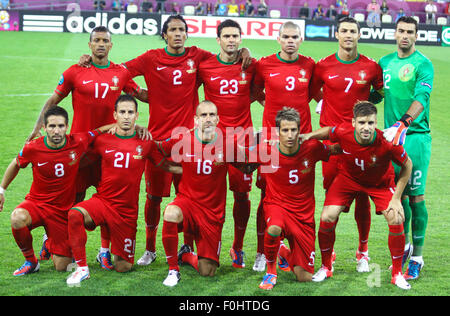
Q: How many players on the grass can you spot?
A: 11